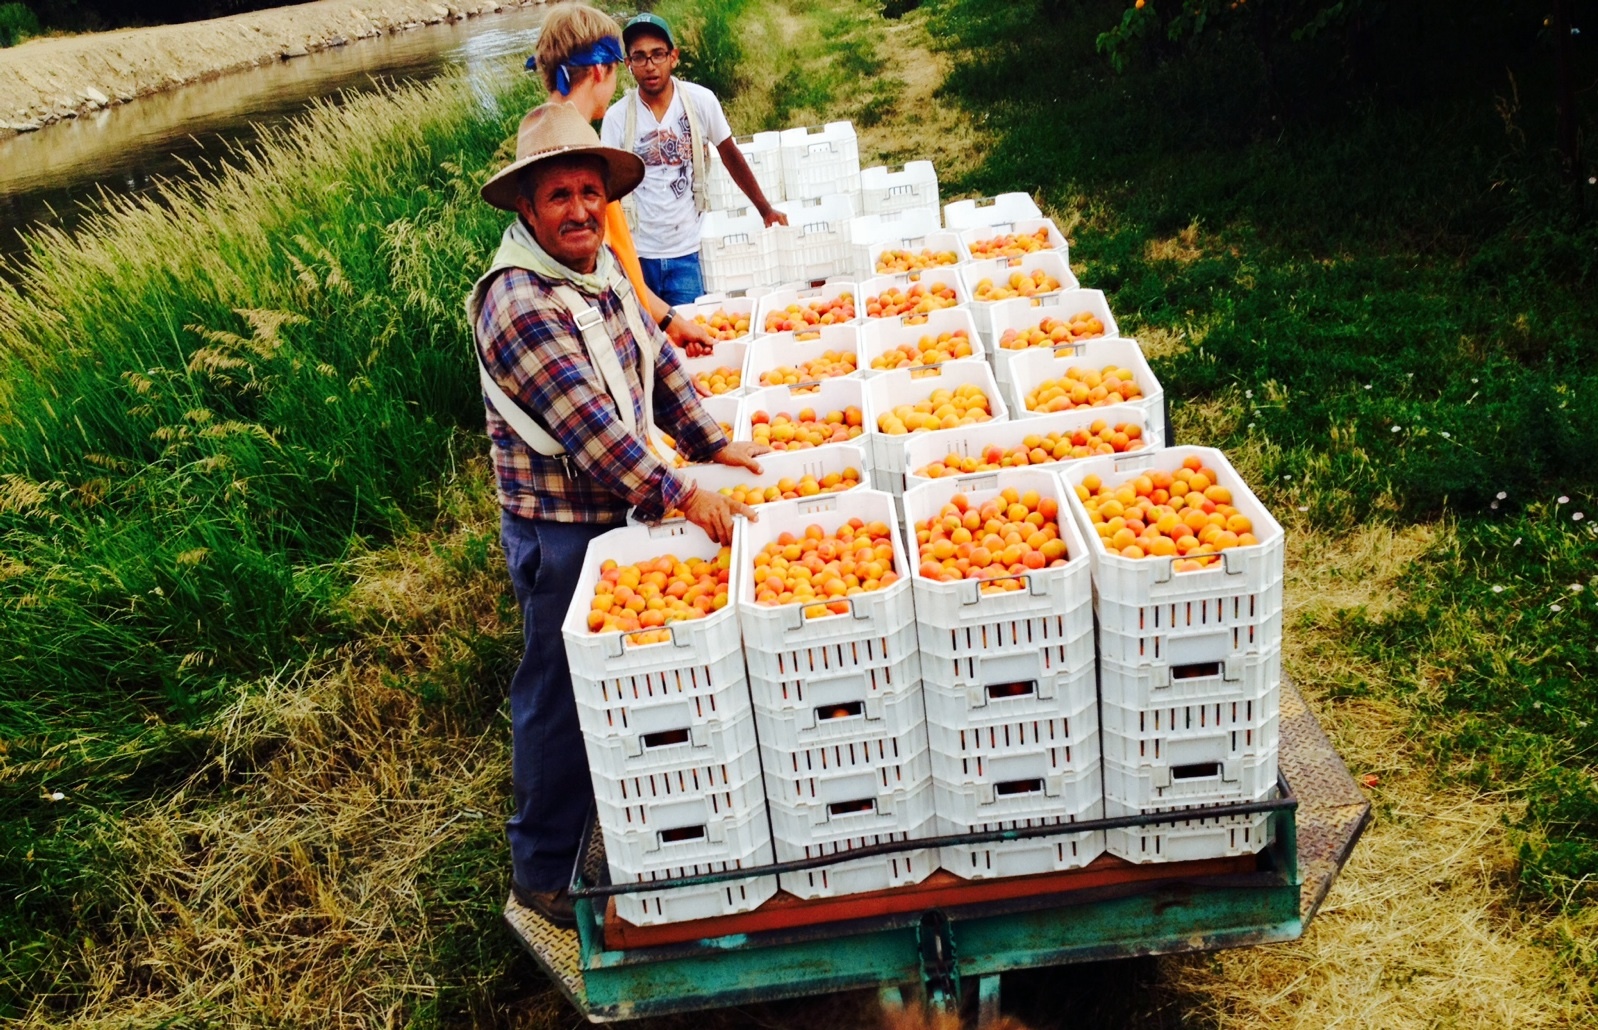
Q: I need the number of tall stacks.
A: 4